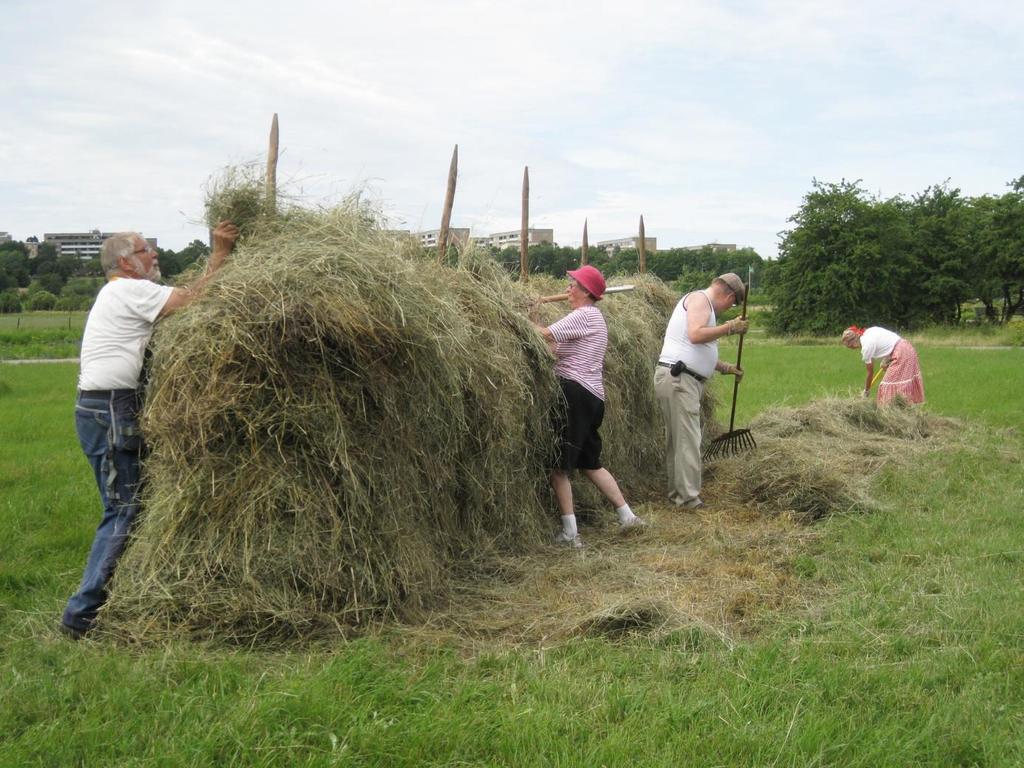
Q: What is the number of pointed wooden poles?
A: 5